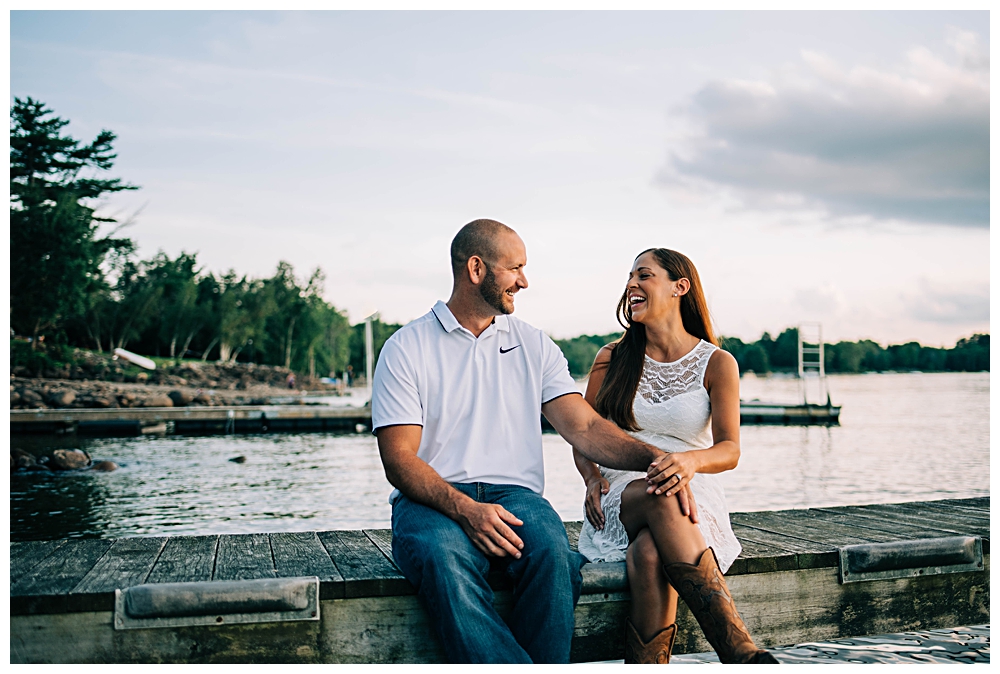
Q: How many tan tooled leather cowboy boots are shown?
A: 2